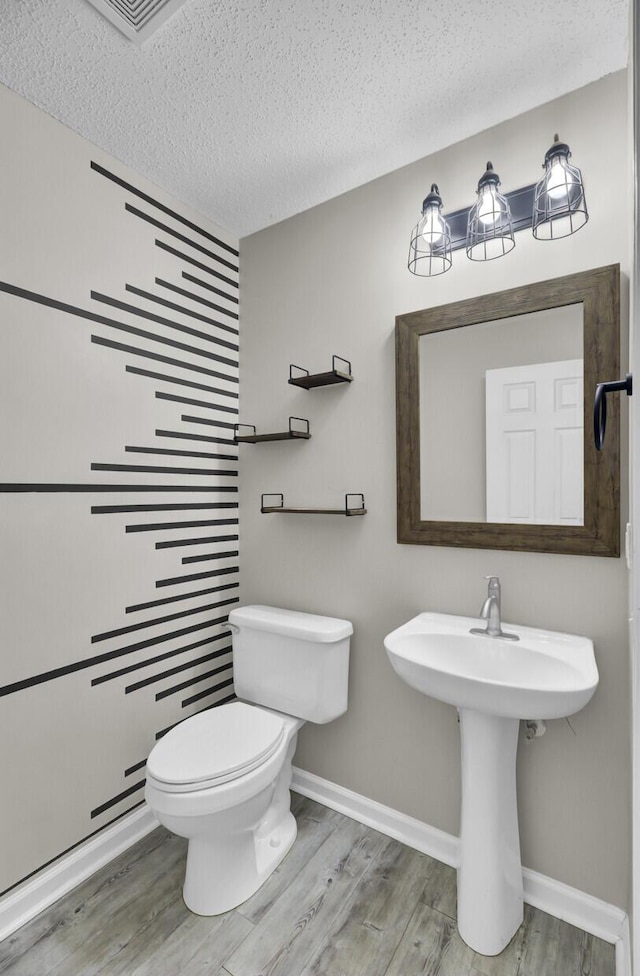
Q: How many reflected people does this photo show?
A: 0